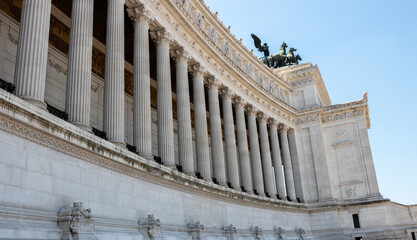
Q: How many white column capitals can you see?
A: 11